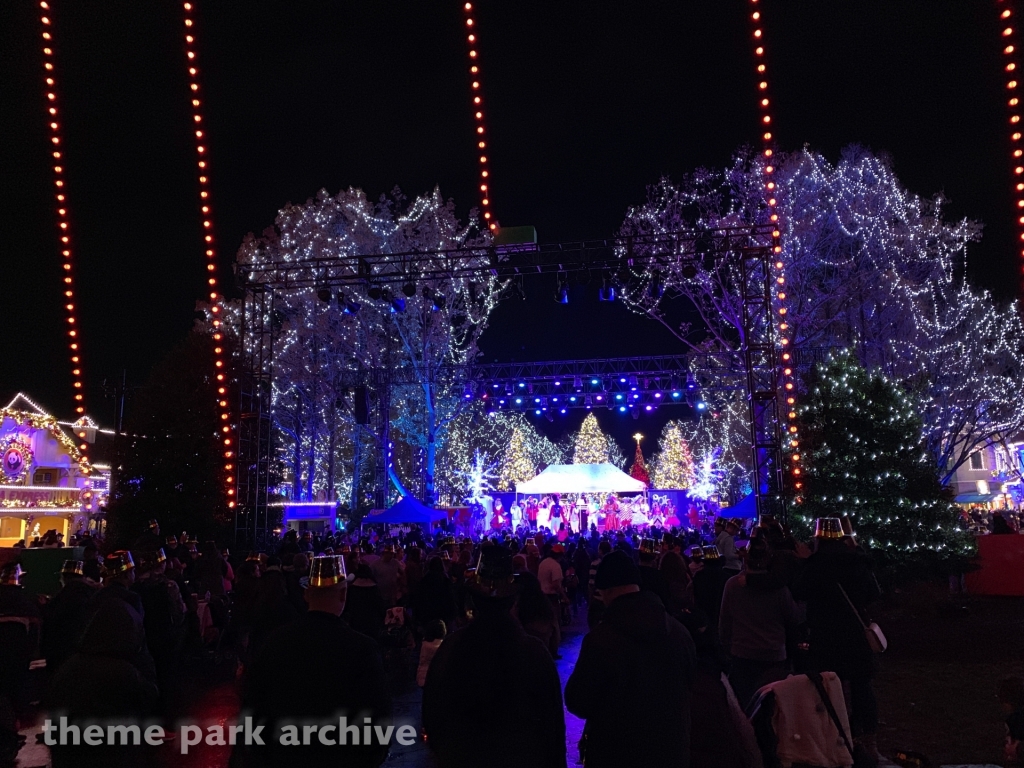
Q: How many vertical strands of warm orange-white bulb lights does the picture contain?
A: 5